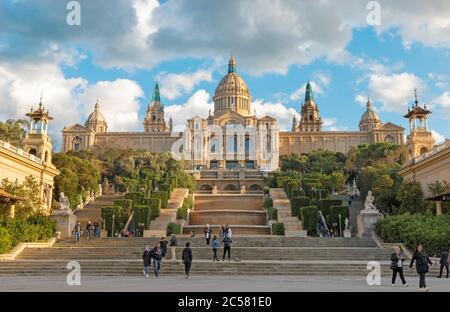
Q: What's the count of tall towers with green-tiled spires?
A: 2